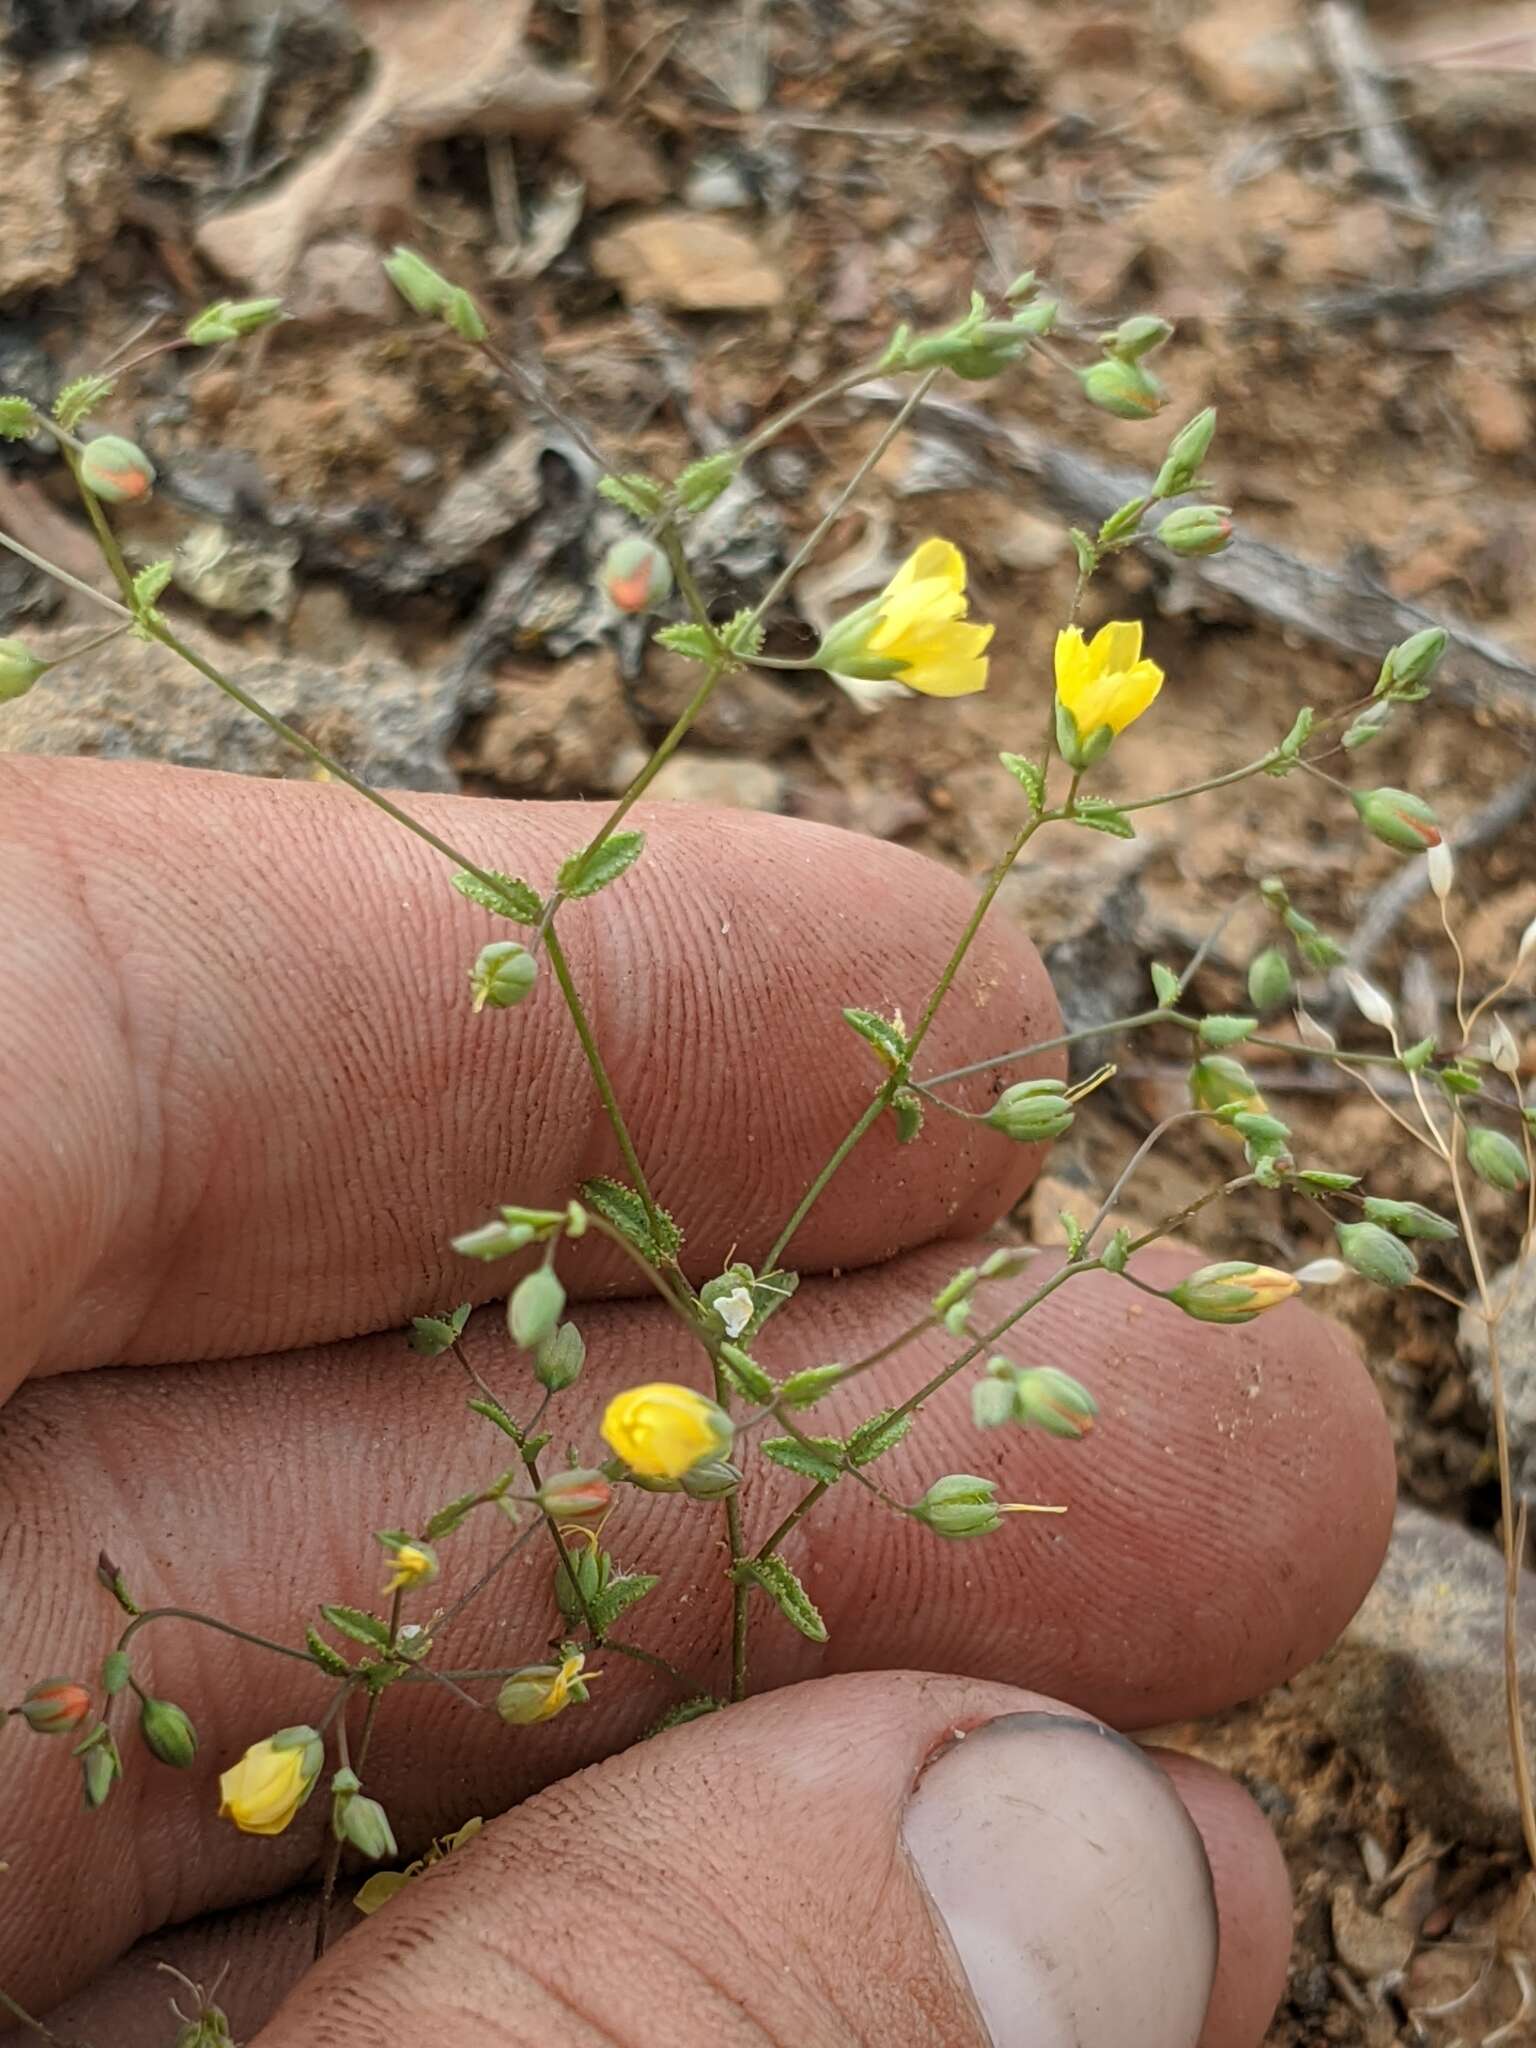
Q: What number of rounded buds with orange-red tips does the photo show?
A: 8